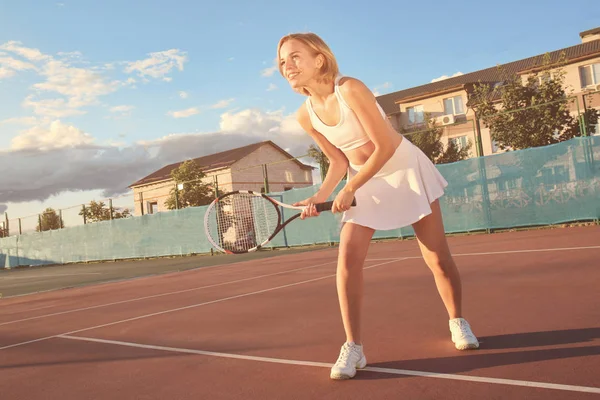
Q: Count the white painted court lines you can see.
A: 4